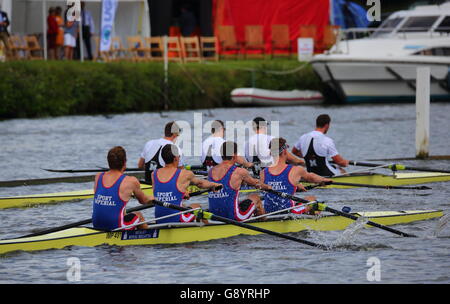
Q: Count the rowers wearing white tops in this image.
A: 4